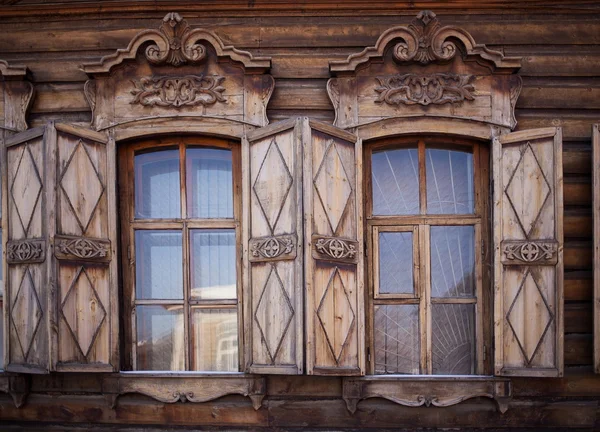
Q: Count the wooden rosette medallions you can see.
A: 5